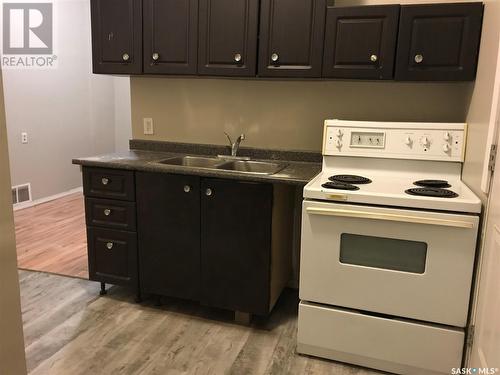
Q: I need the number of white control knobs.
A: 6